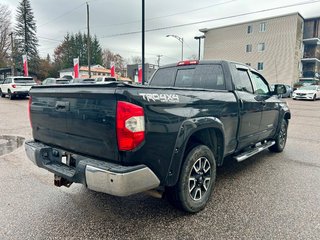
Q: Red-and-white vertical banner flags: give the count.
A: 4